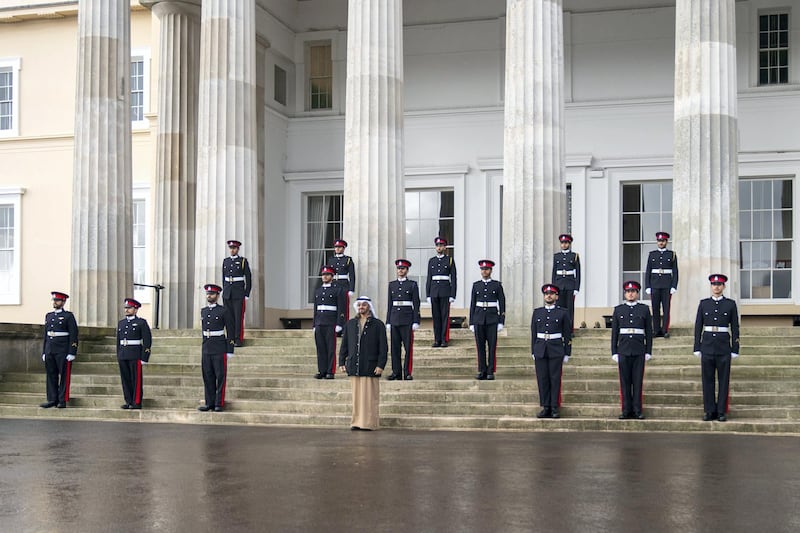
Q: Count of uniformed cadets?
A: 14